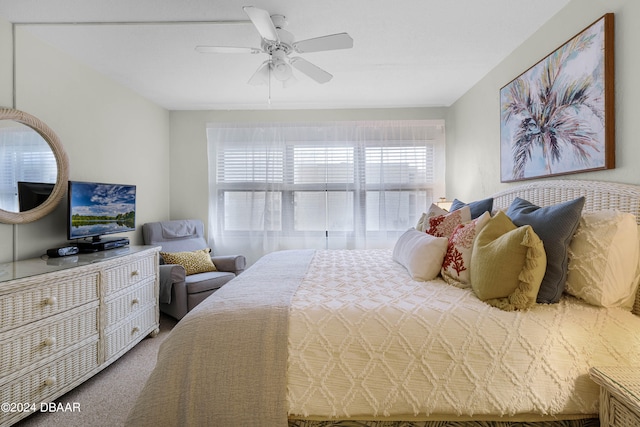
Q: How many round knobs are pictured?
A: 6